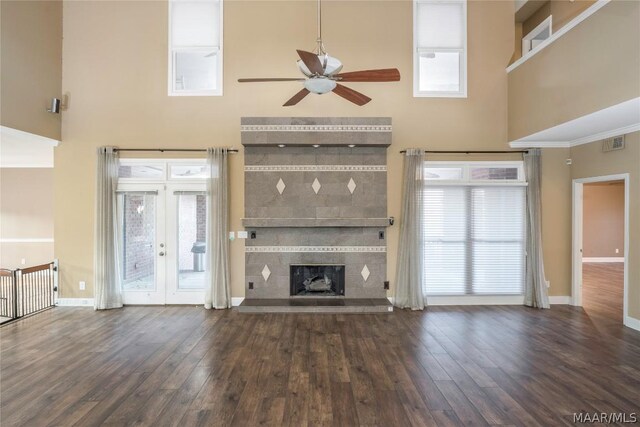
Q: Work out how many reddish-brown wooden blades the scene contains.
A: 5